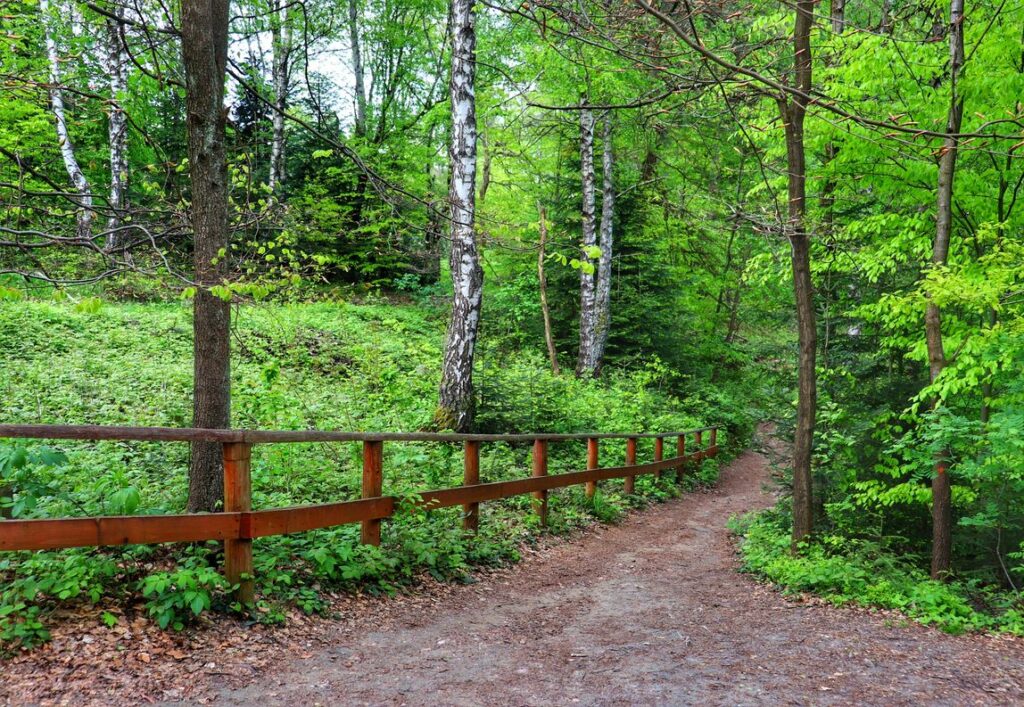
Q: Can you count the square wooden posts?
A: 10